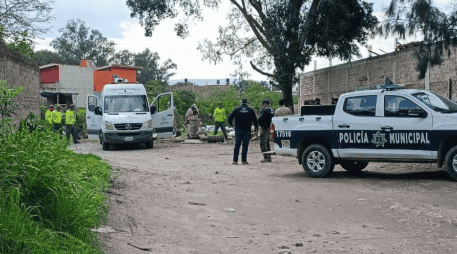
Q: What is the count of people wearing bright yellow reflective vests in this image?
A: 4